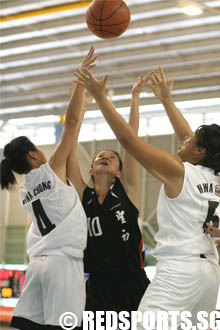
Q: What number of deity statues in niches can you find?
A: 0